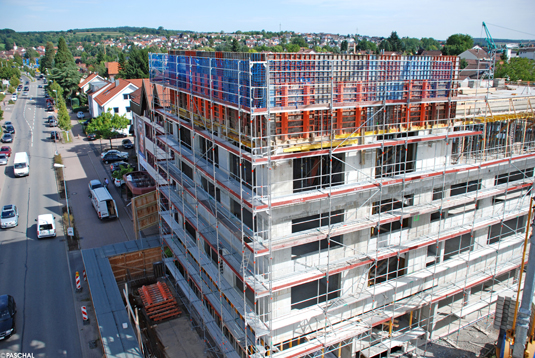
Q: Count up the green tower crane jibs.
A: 1